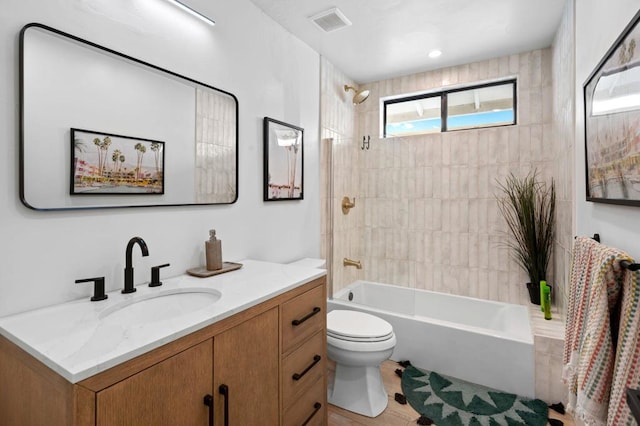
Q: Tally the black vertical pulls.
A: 2